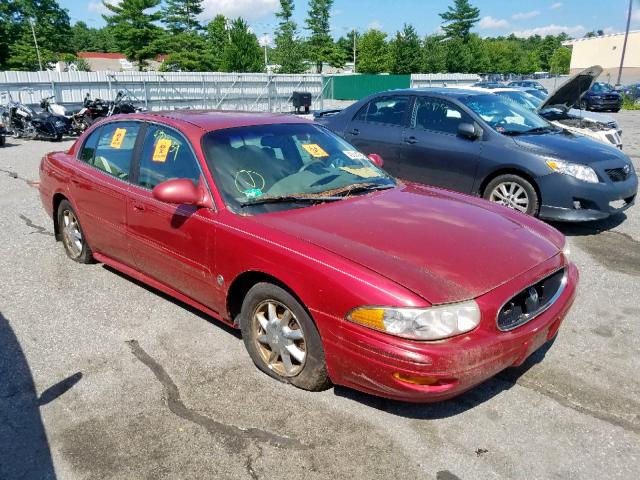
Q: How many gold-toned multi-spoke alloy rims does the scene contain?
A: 2